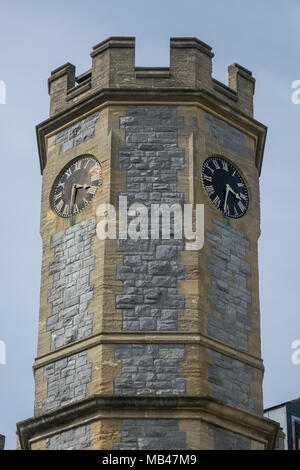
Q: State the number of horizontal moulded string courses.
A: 3